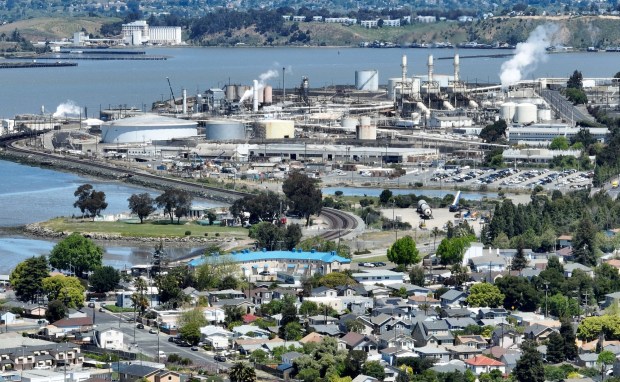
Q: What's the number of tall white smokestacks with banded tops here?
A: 3